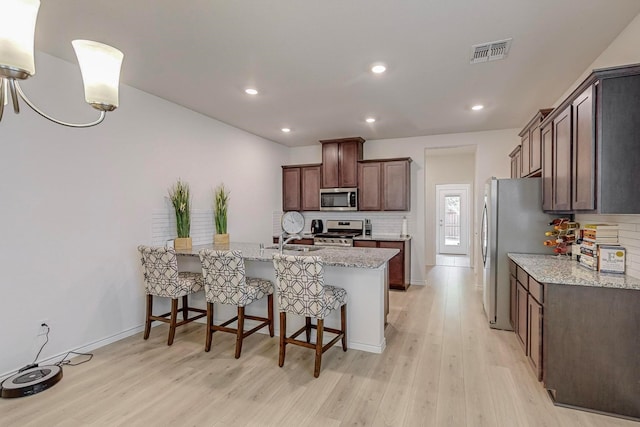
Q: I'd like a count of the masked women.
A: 0